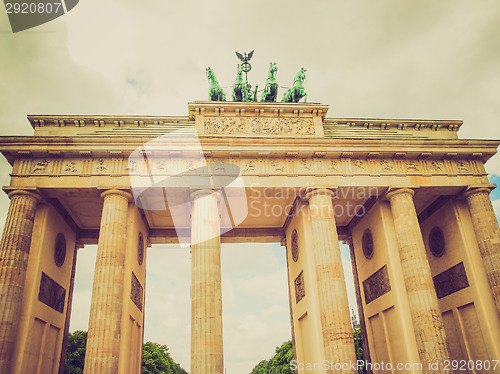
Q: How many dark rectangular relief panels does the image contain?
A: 5